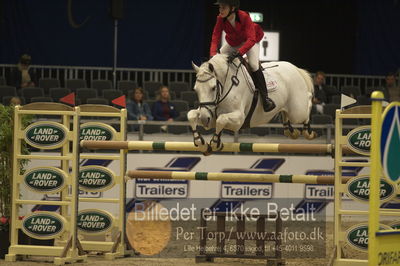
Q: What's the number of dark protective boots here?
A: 4